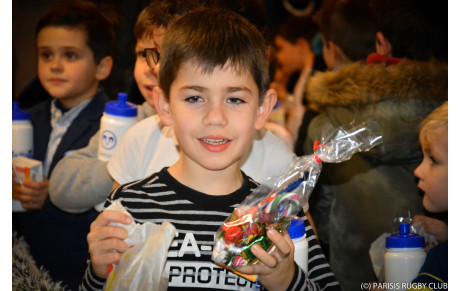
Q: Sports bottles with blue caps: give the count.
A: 4